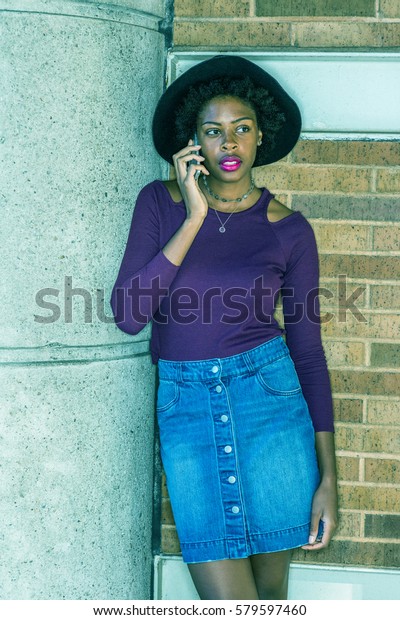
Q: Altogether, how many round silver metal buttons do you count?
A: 6